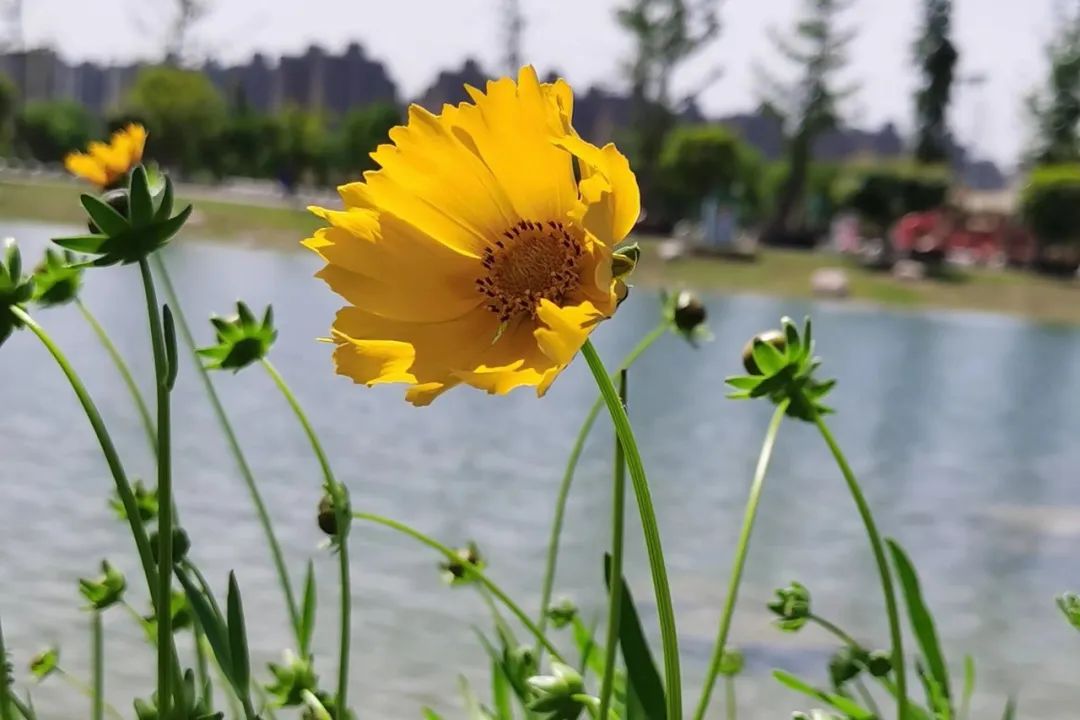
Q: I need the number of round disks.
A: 1